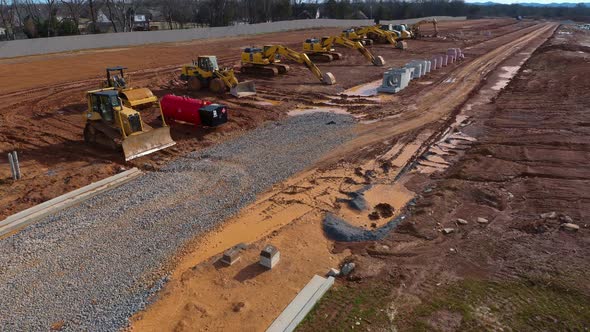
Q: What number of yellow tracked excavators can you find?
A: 4